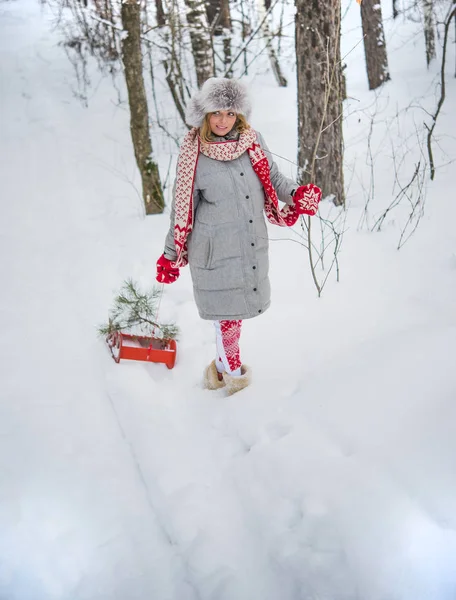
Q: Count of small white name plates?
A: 0